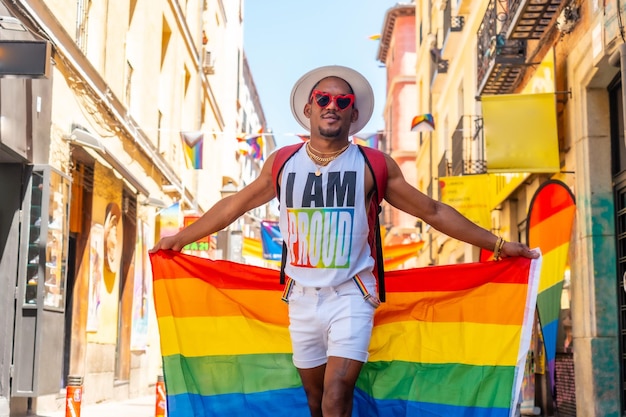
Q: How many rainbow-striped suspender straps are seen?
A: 2